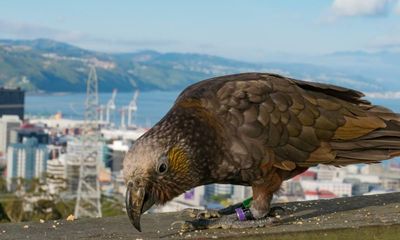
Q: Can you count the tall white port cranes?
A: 2